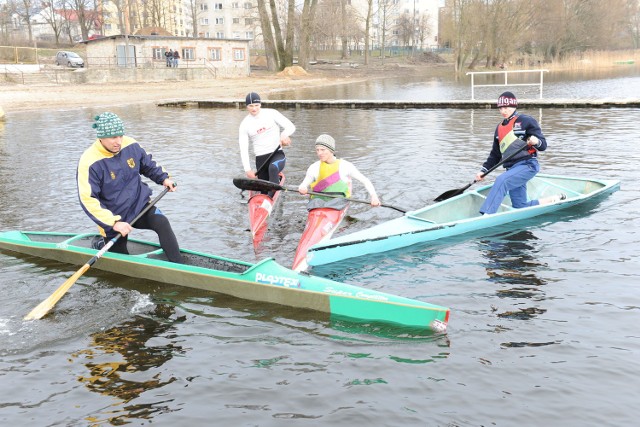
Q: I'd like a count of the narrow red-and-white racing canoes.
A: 2